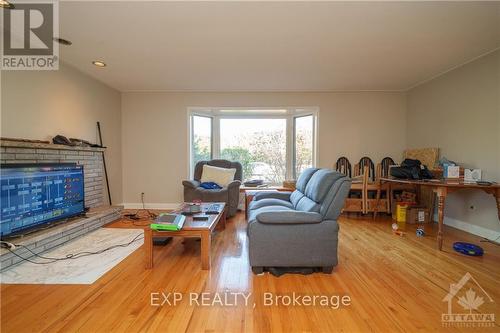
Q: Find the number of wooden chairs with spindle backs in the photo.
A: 3